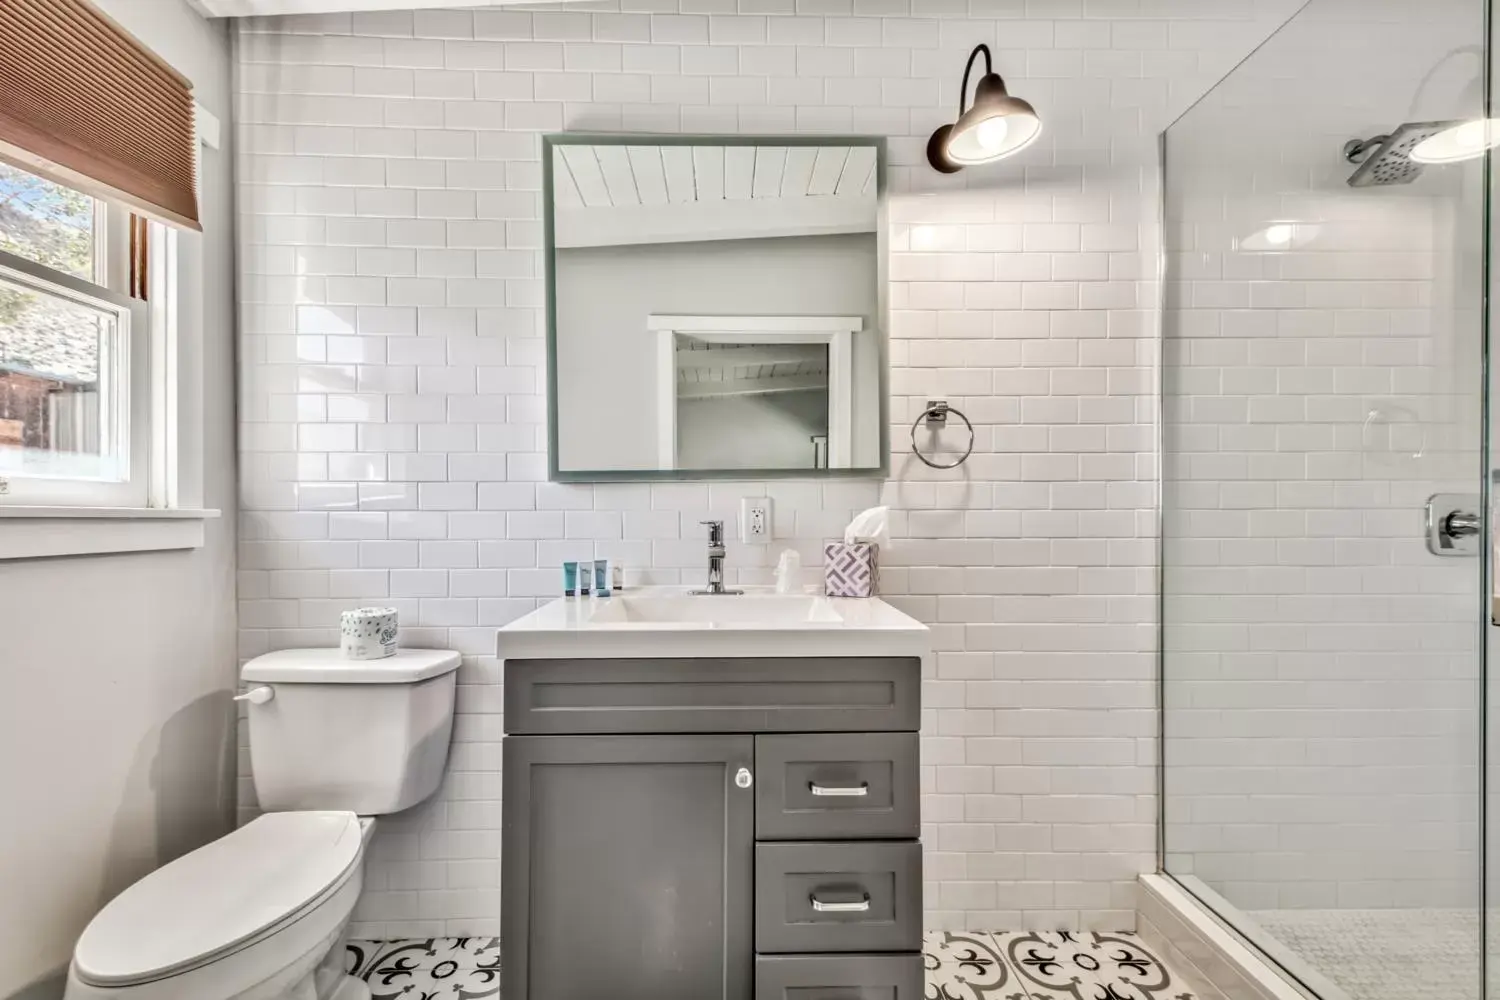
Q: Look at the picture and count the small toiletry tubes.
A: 4